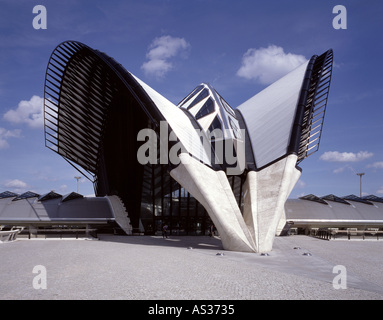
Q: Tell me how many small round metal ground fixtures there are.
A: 5